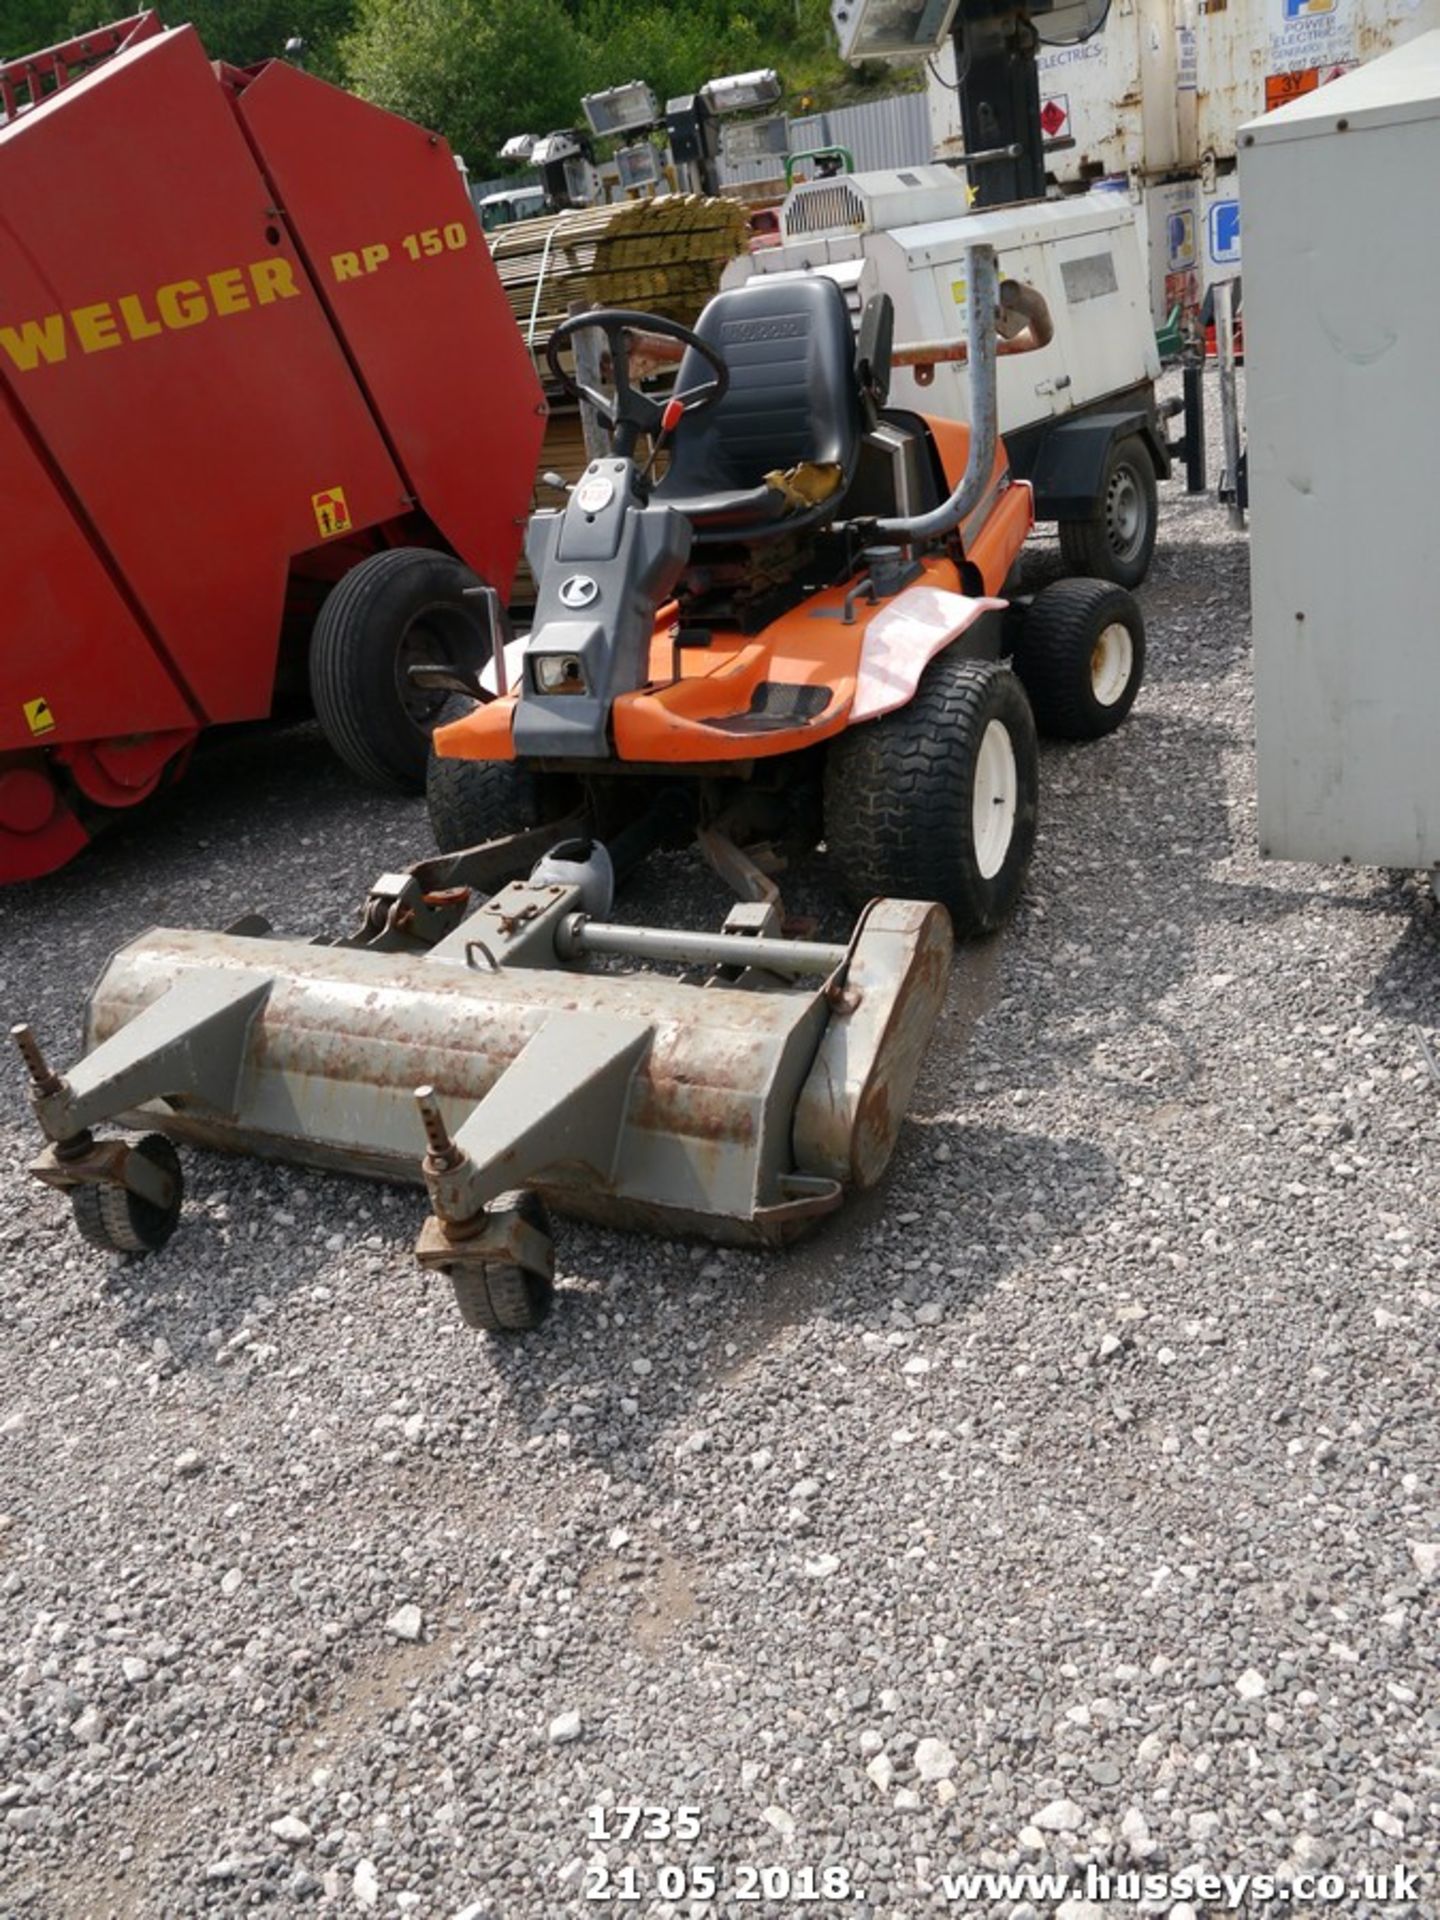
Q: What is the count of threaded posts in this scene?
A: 2